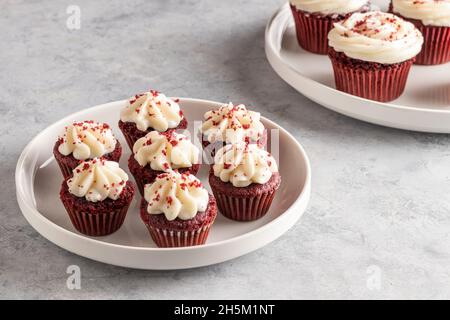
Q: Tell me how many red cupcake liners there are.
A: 10